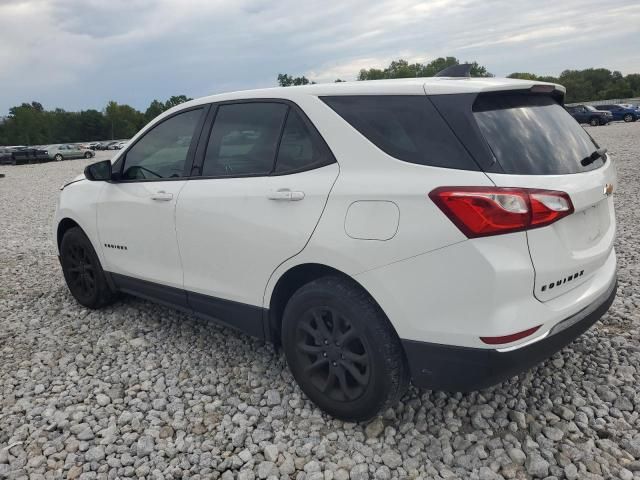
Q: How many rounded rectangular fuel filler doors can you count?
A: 1